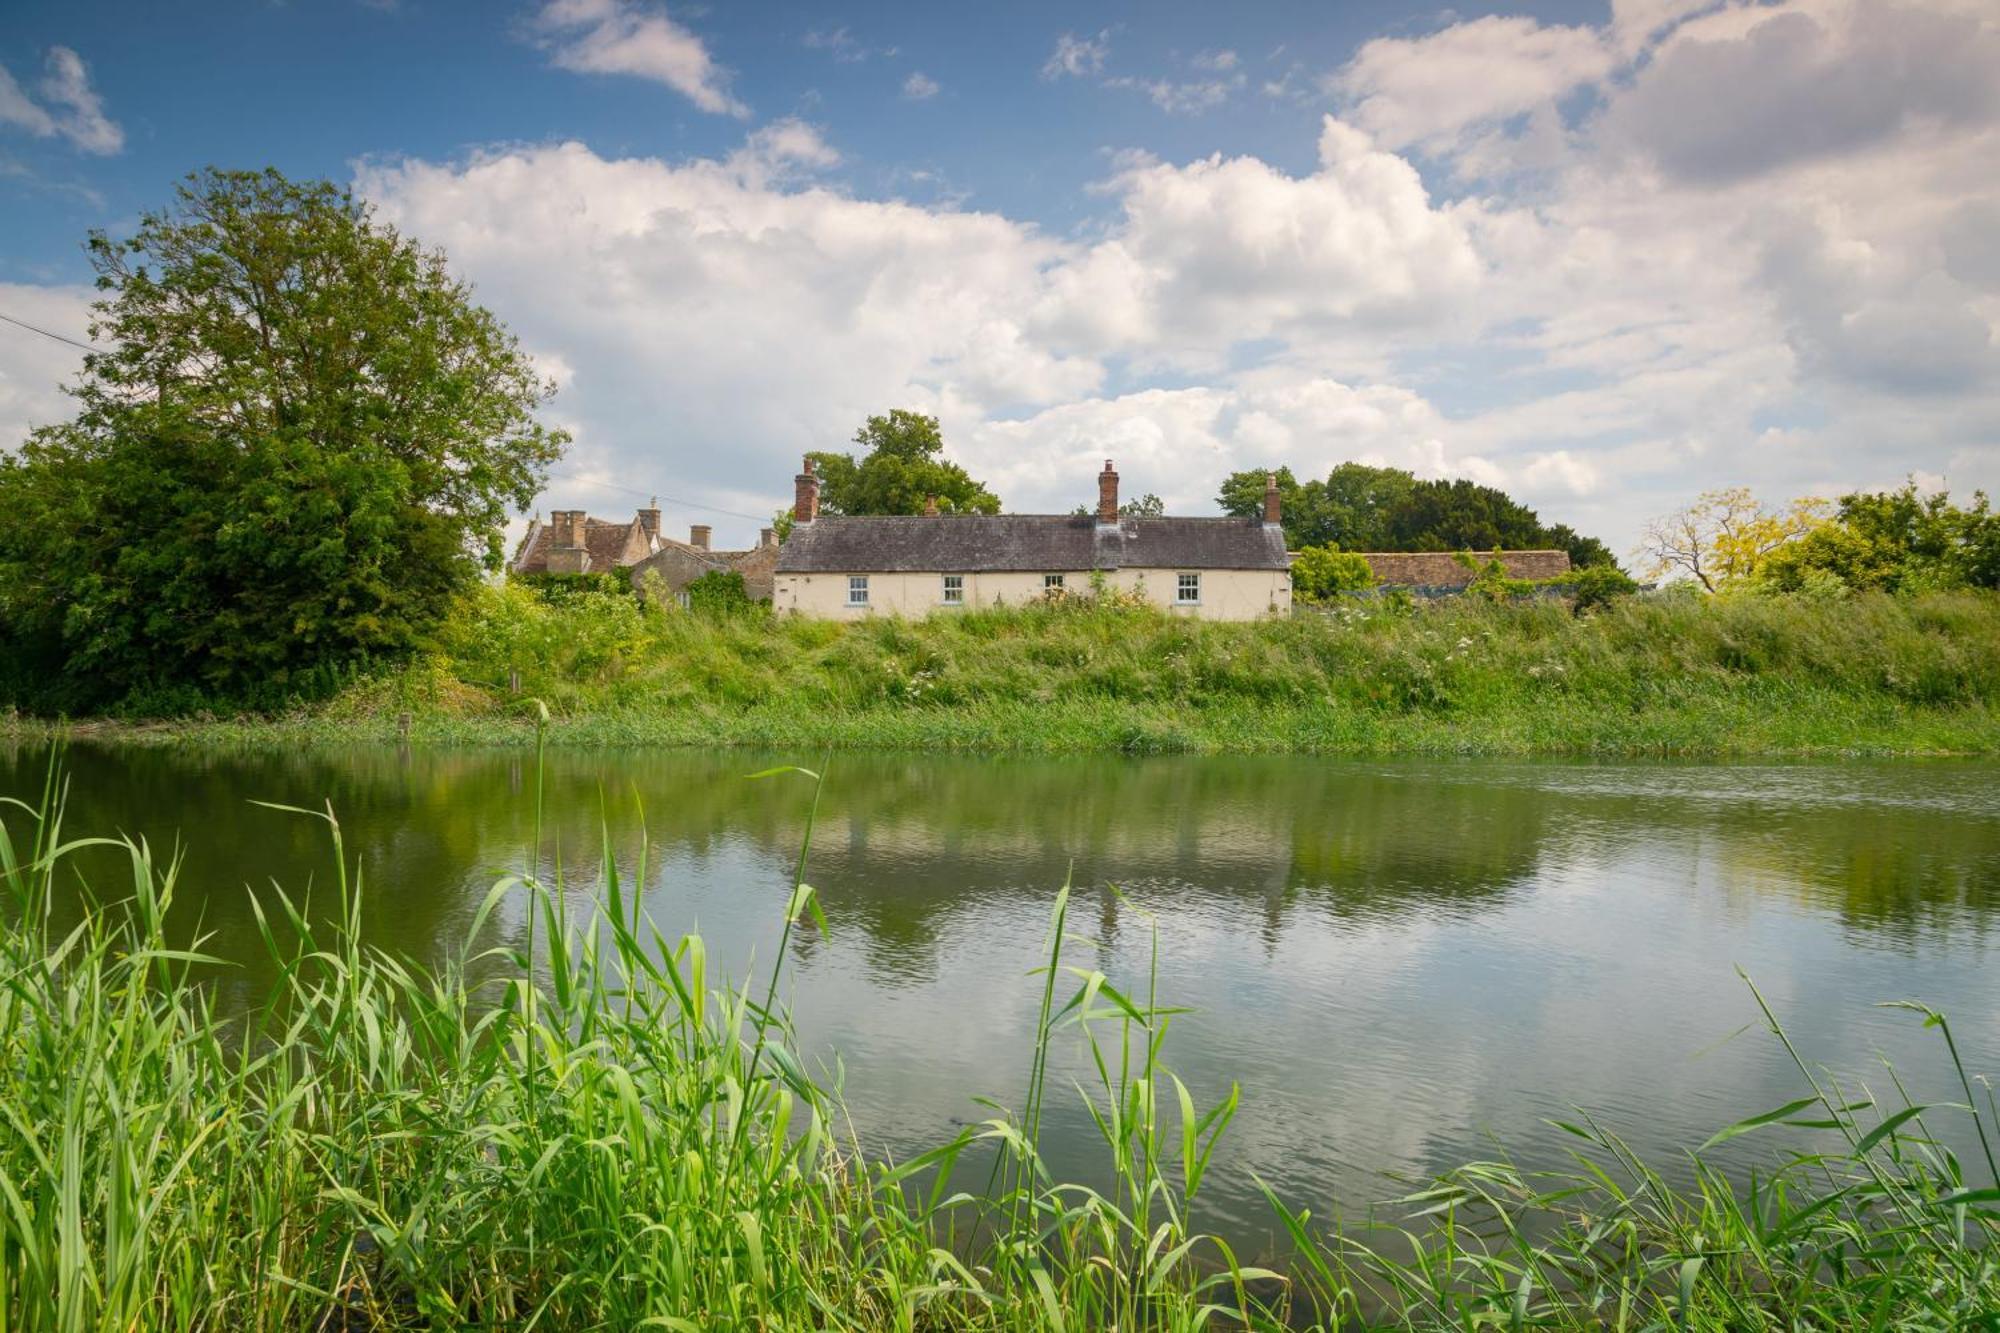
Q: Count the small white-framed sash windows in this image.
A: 4